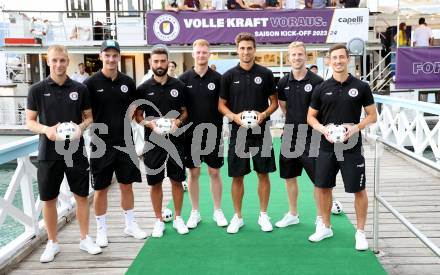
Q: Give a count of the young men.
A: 7